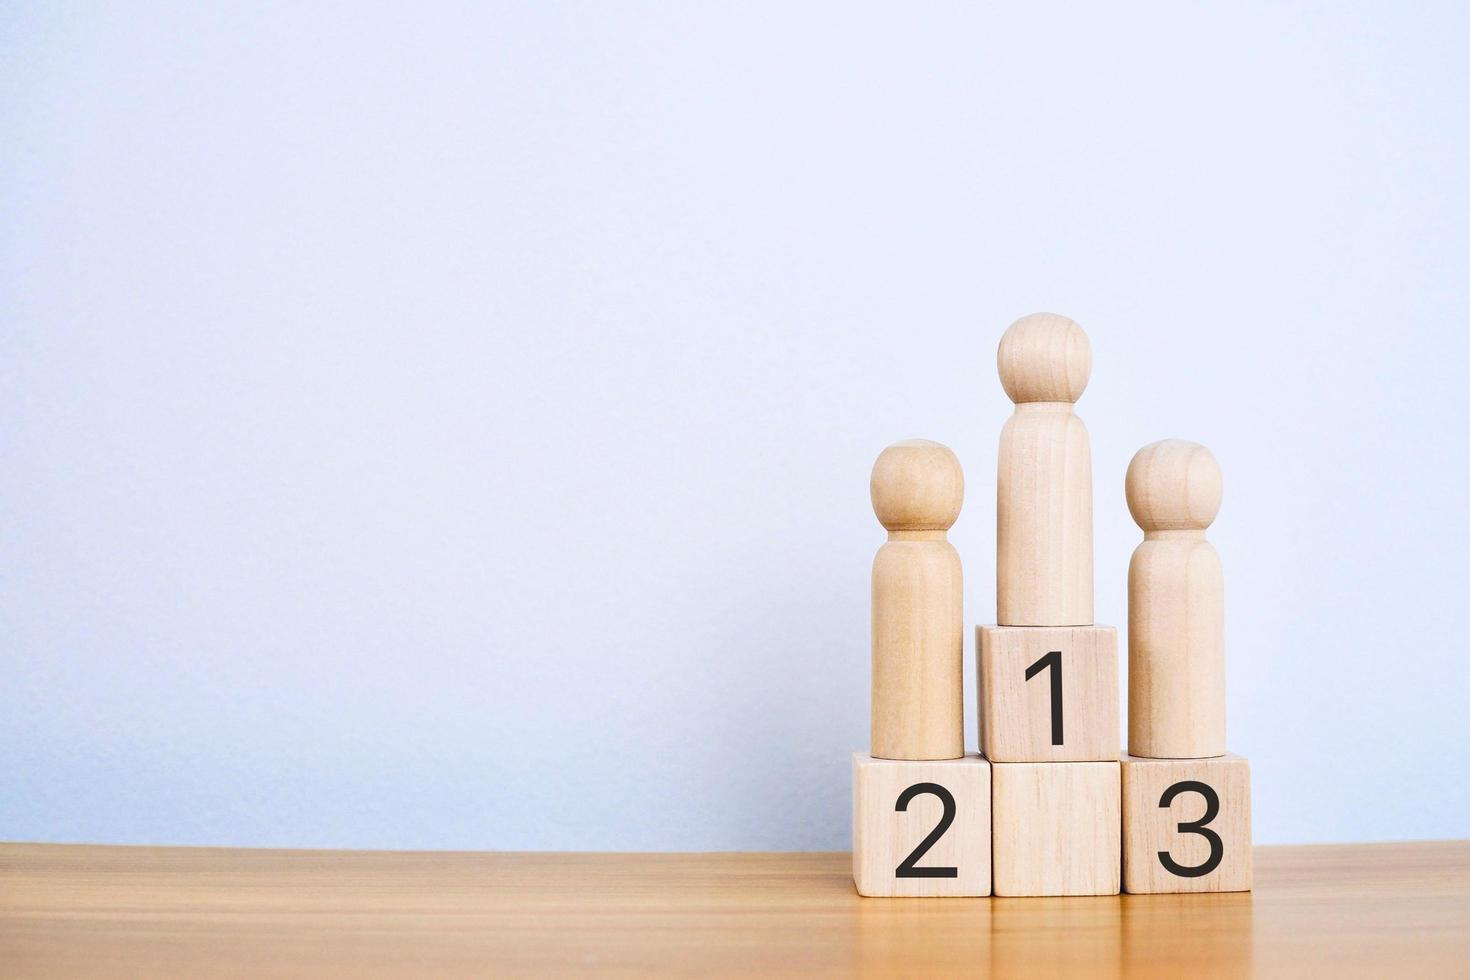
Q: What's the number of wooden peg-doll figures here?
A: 3